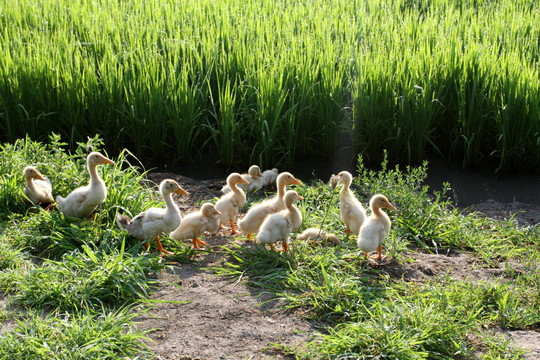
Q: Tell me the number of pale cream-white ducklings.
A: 12